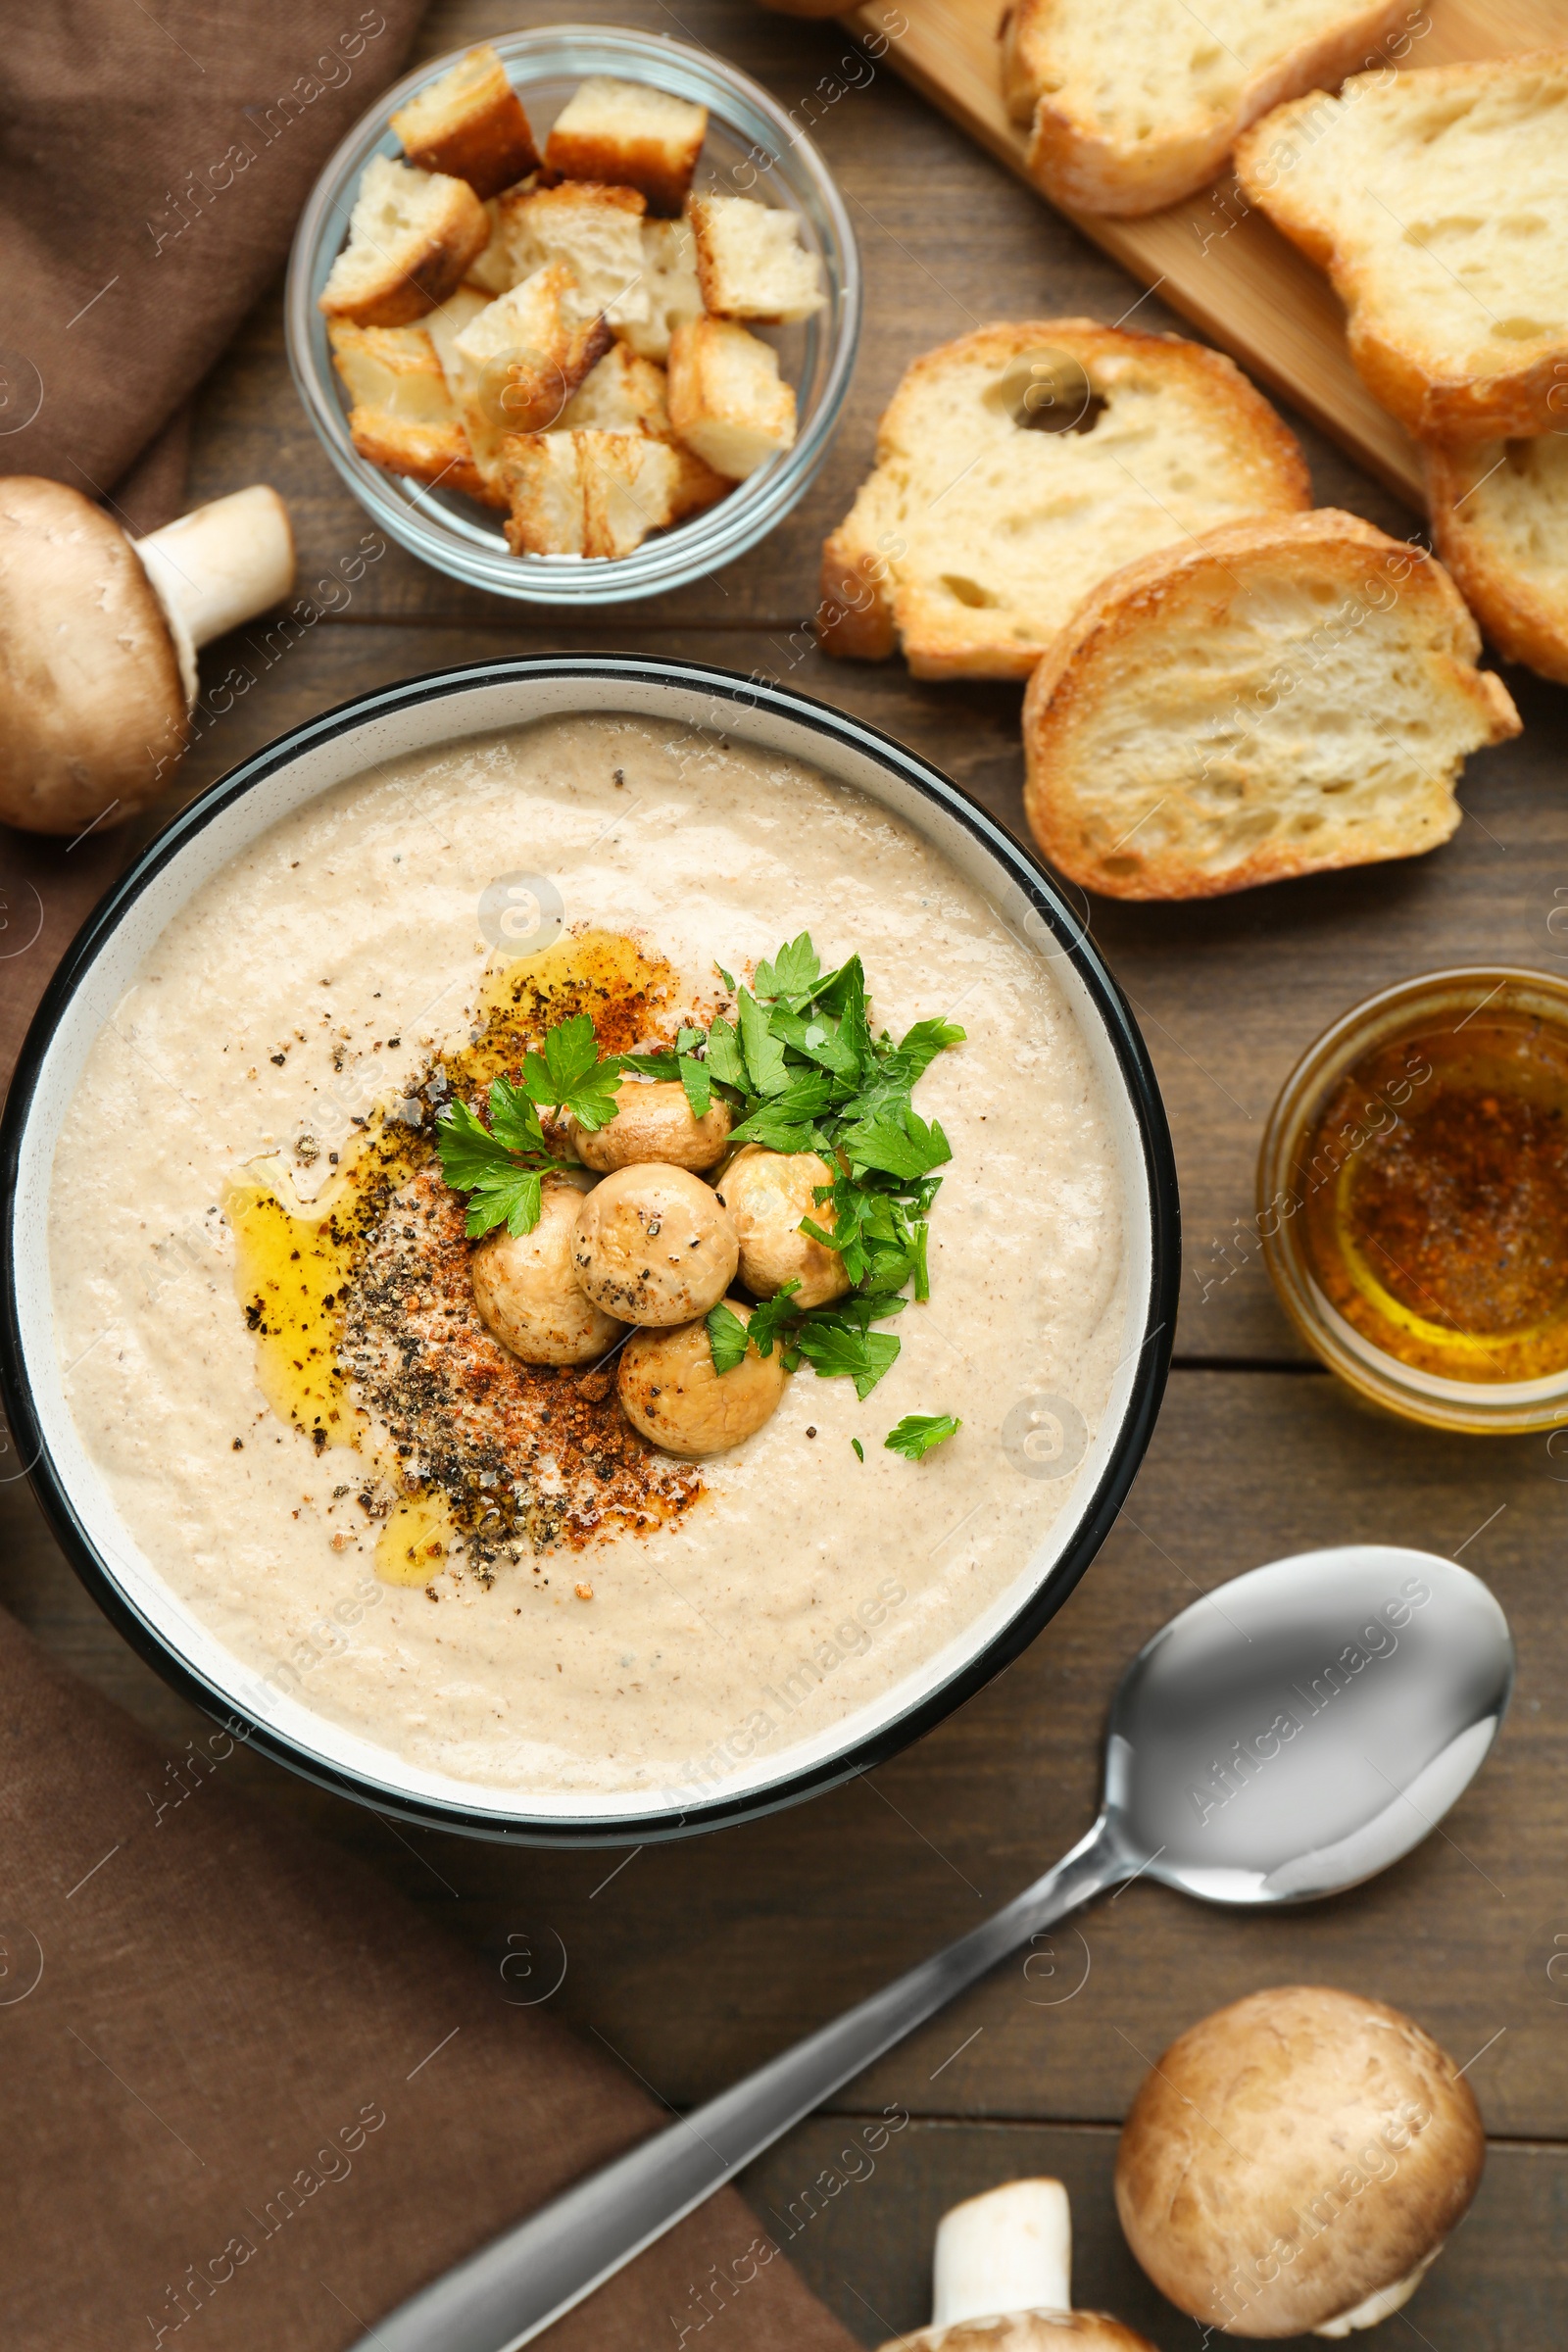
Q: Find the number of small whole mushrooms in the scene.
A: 5